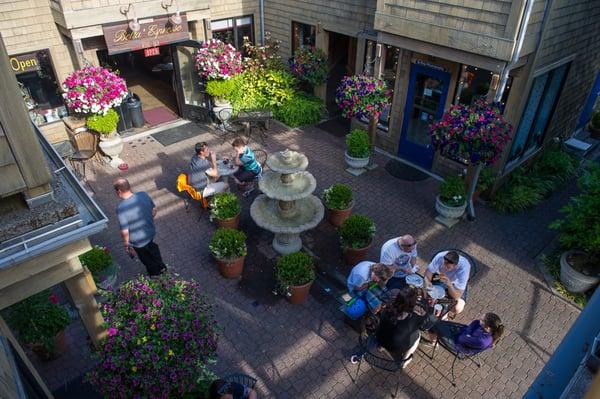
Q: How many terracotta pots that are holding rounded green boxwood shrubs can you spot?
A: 5